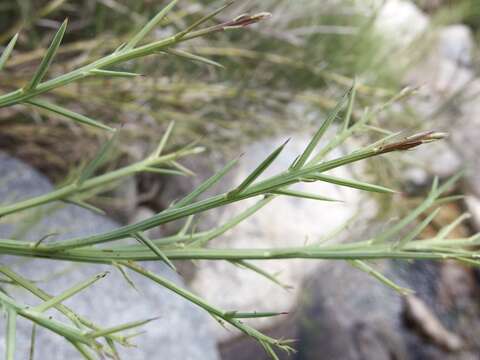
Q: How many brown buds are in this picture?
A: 2